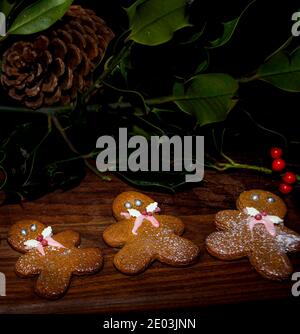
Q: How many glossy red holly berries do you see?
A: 4